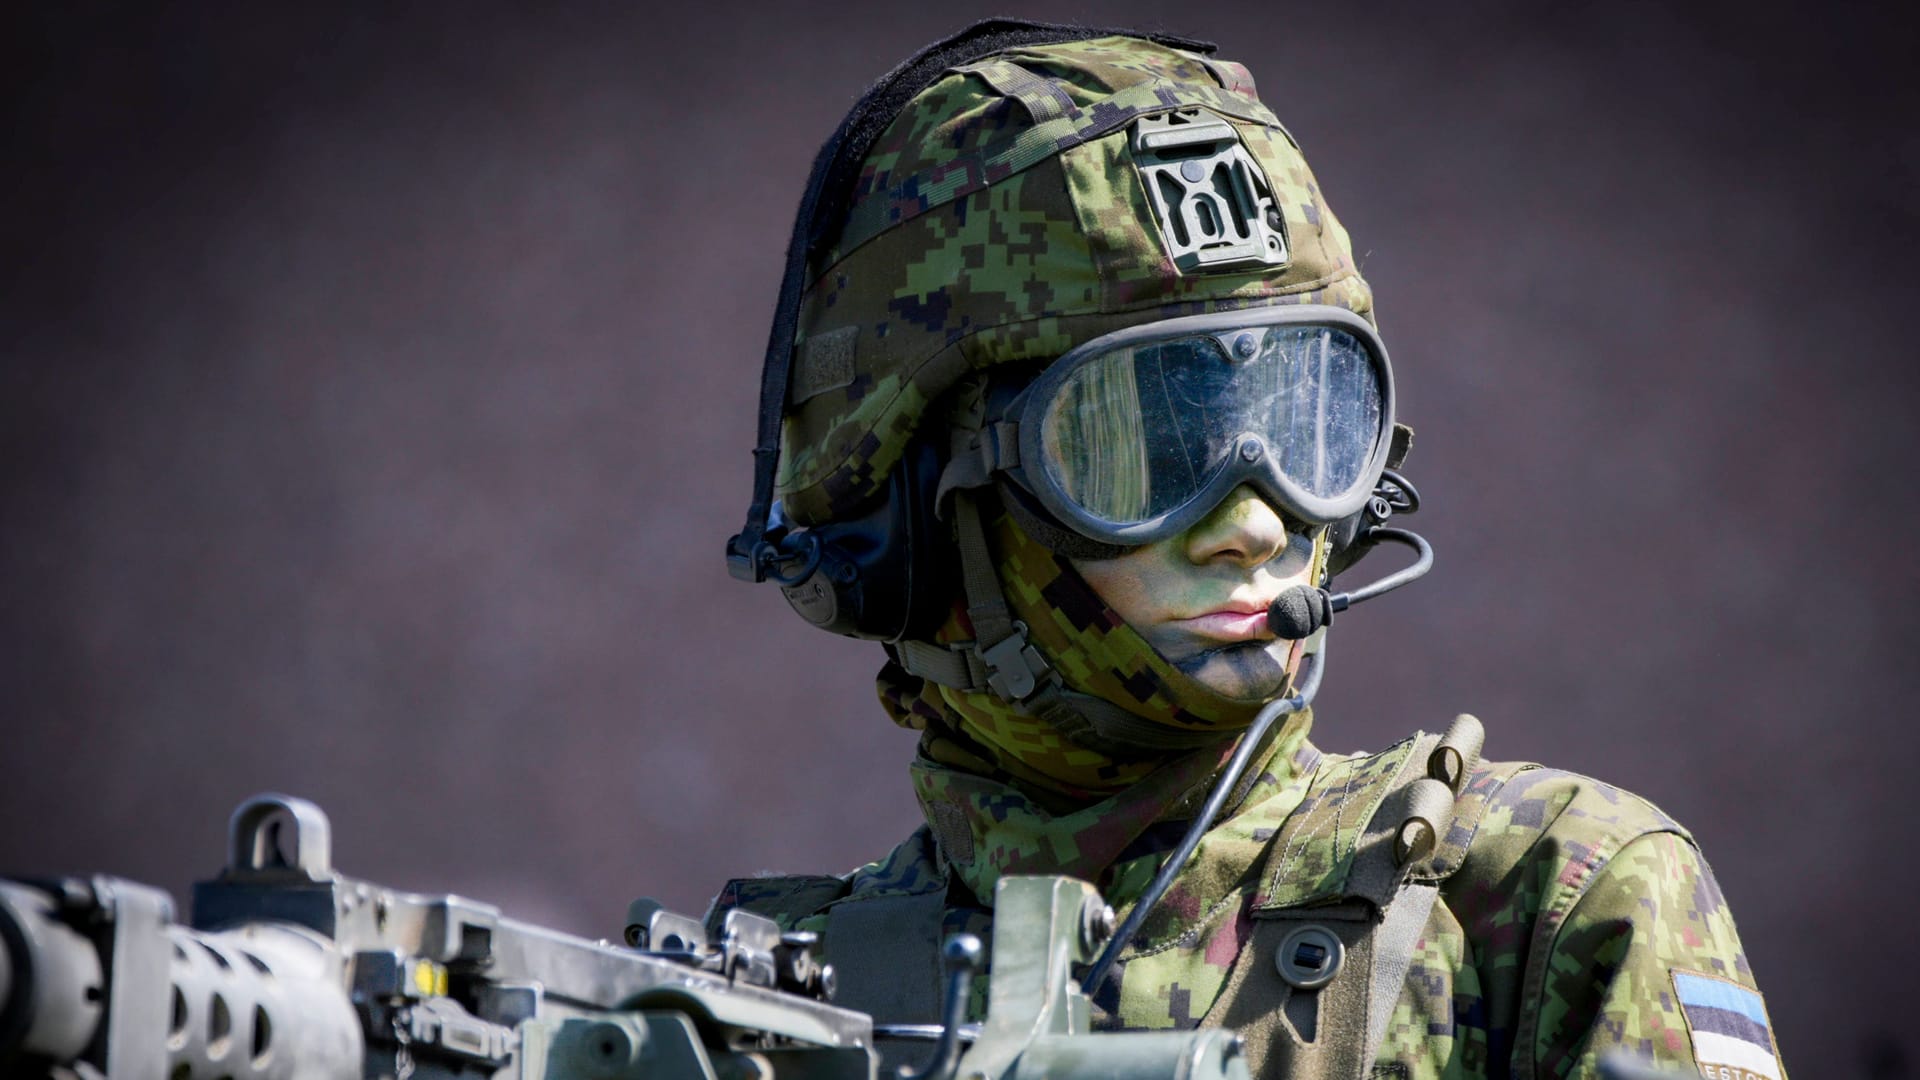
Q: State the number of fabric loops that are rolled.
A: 2